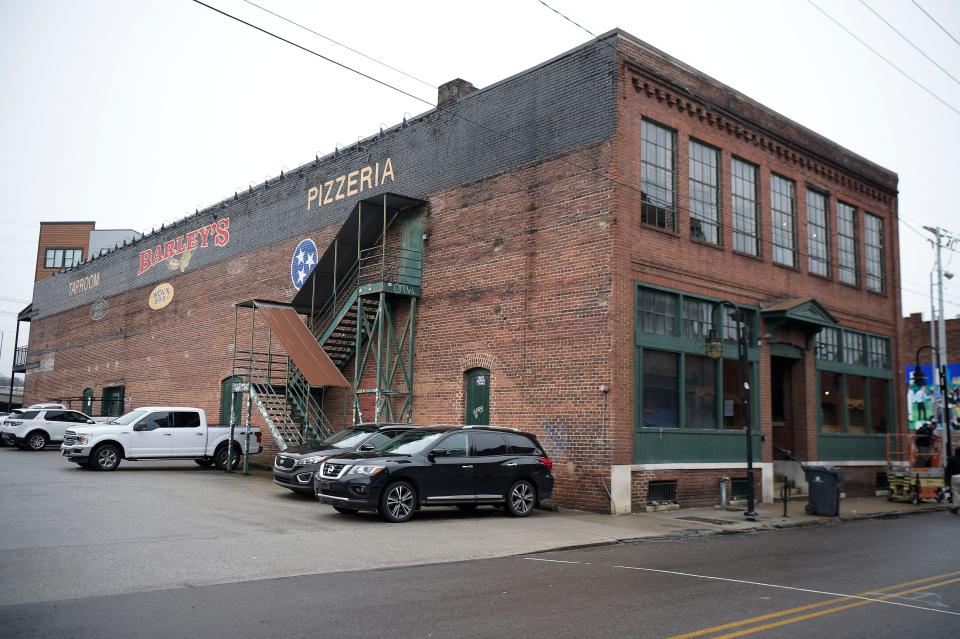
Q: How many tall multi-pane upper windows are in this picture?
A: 7